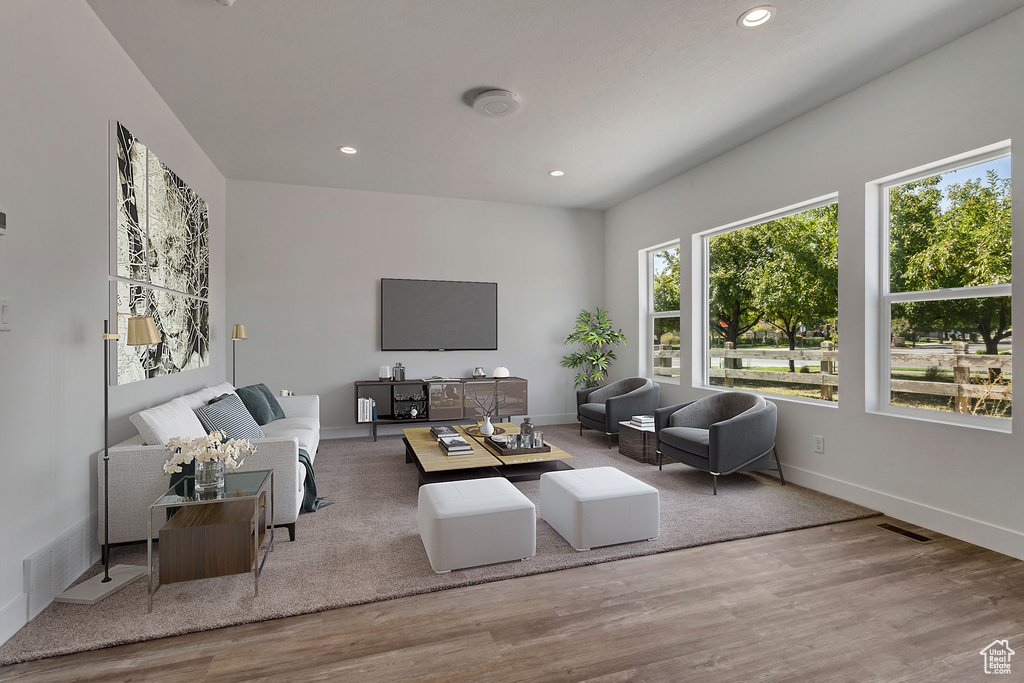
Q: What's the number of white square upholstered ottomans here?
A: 2